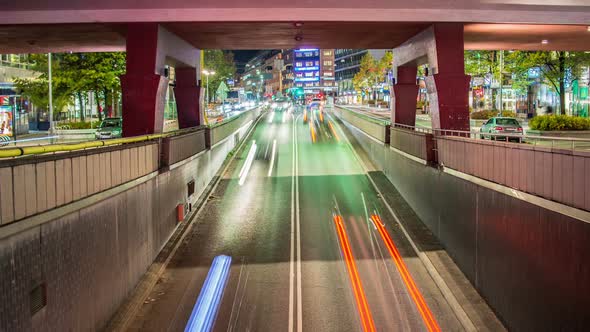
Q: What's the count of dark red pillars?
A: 4